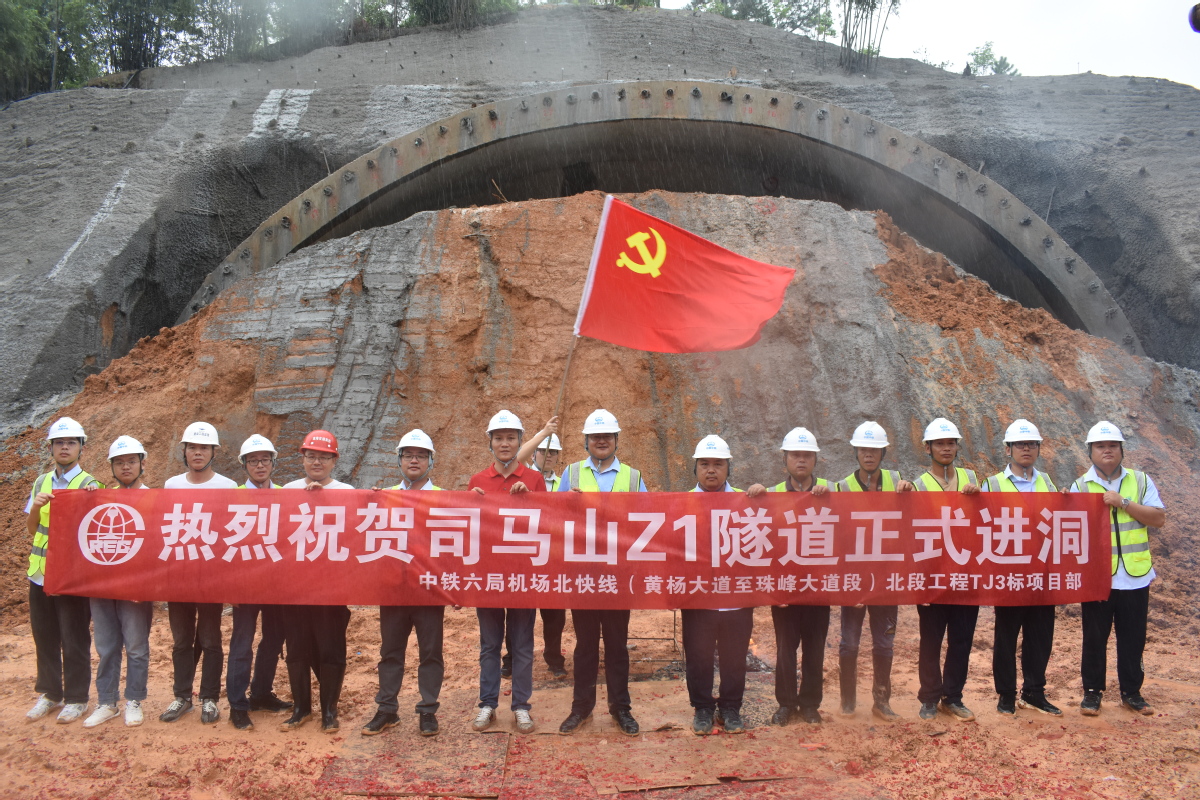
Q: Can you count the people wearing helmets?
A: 15